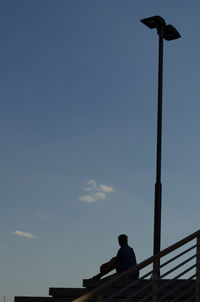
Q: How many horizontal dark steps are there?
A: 3